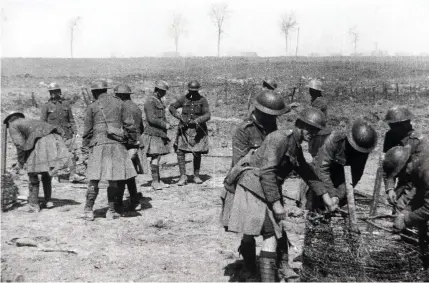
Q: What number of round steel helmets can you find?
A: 13